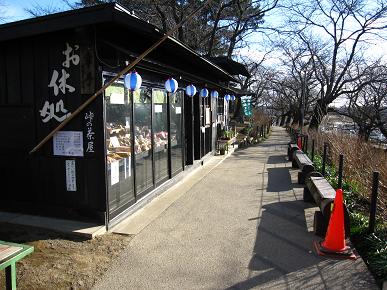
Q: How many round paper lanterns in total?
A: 7